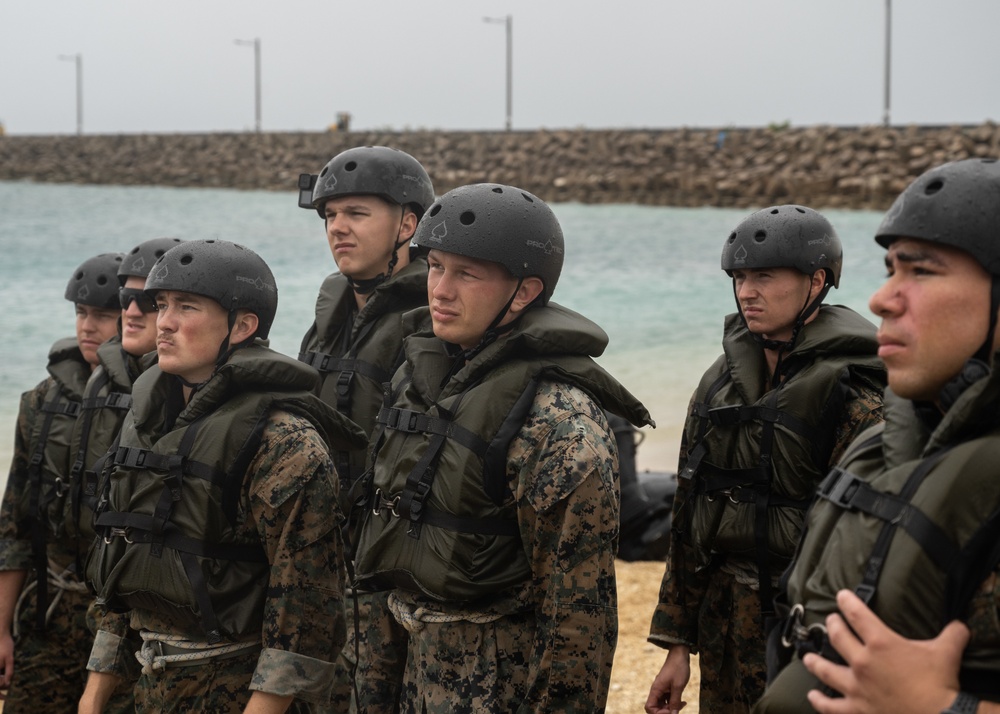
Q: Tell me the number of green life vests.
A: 7